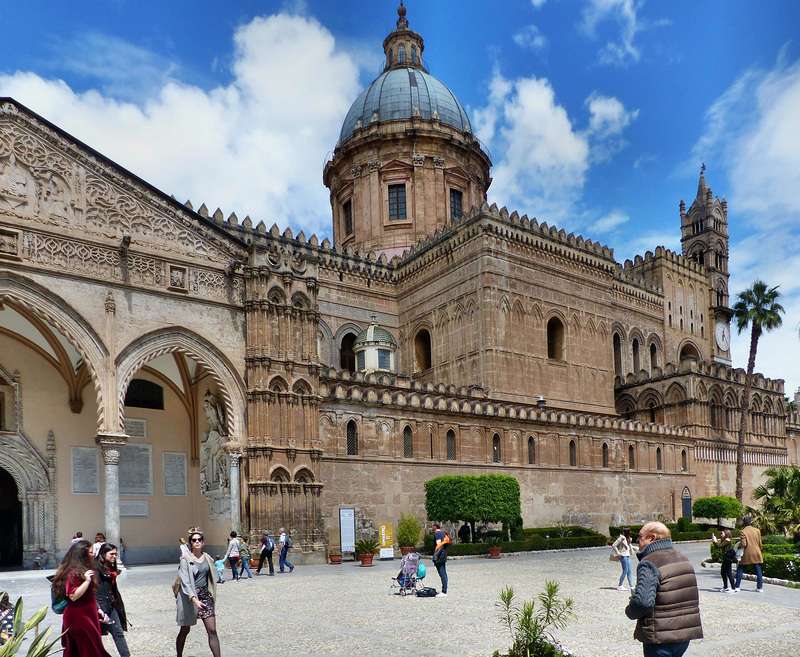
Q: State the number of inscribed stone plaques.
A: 5